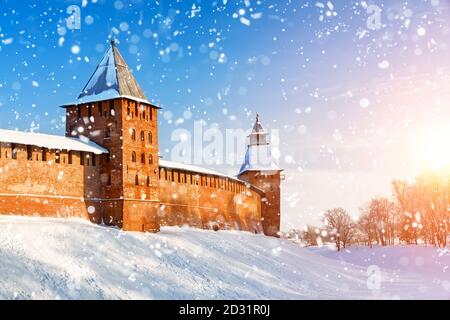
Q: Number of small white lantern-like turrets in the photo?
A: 1